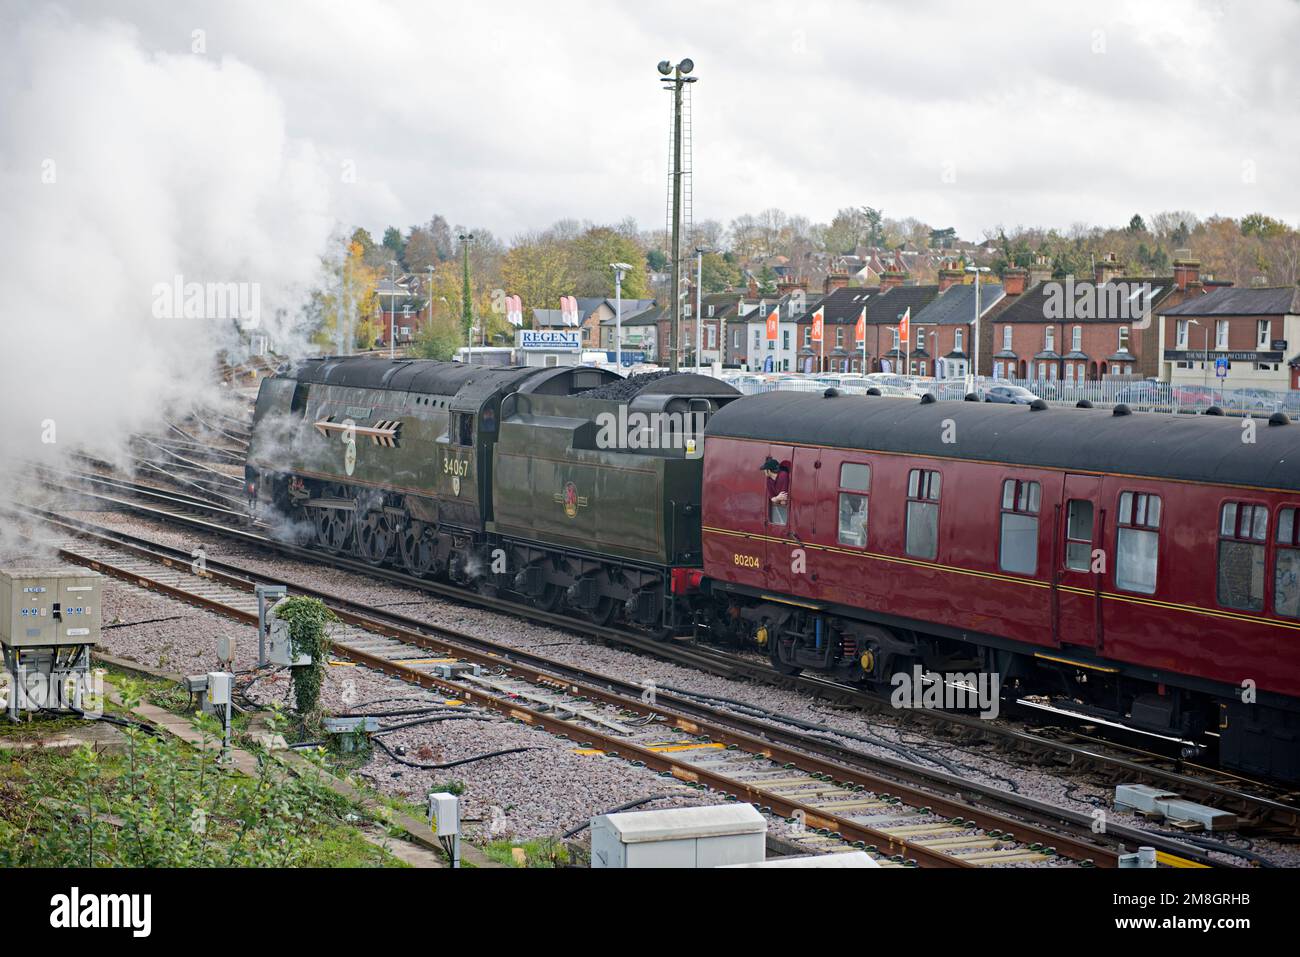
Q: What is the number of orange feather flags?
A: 4